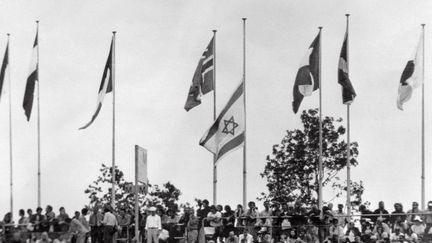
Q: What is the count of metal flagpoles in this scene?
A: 8